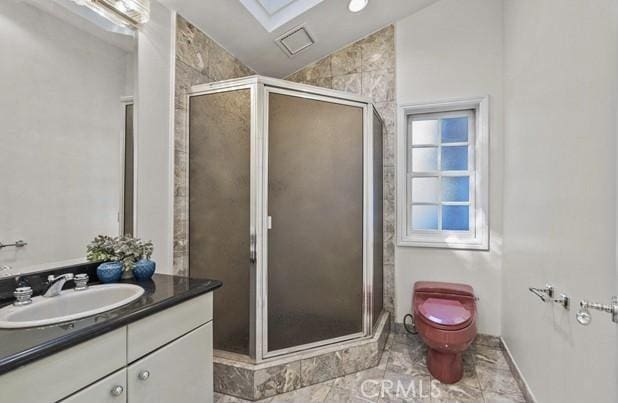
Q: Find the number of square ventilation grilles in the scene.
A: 1